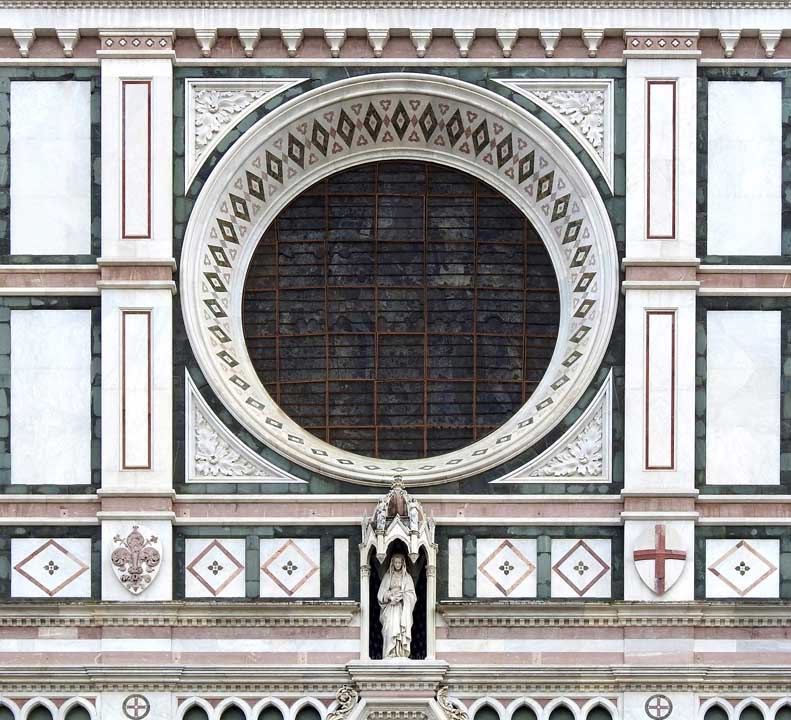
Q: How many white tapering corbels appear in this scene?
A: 14